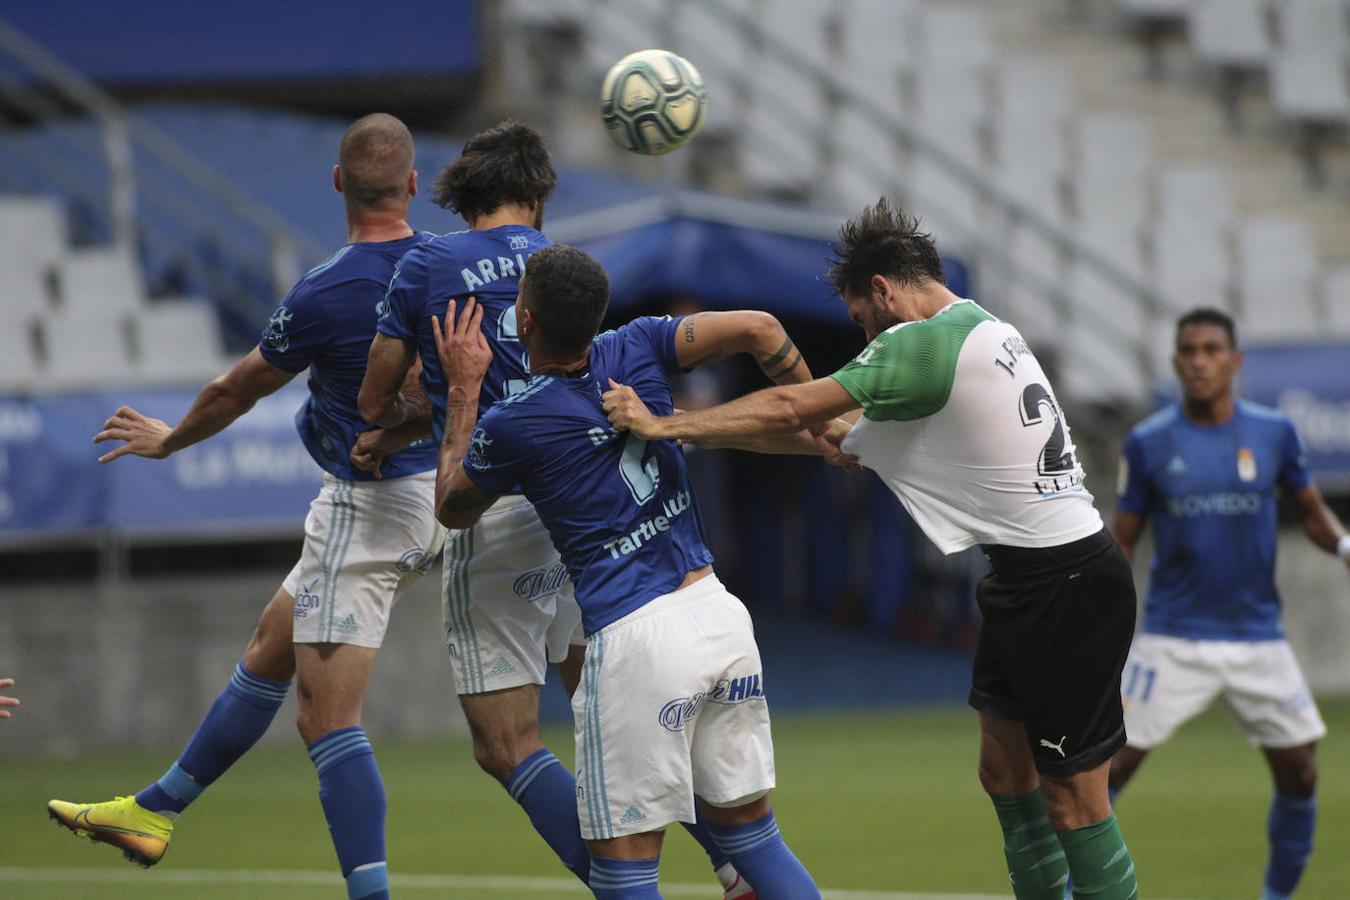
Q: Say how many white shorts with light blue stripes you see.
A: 3